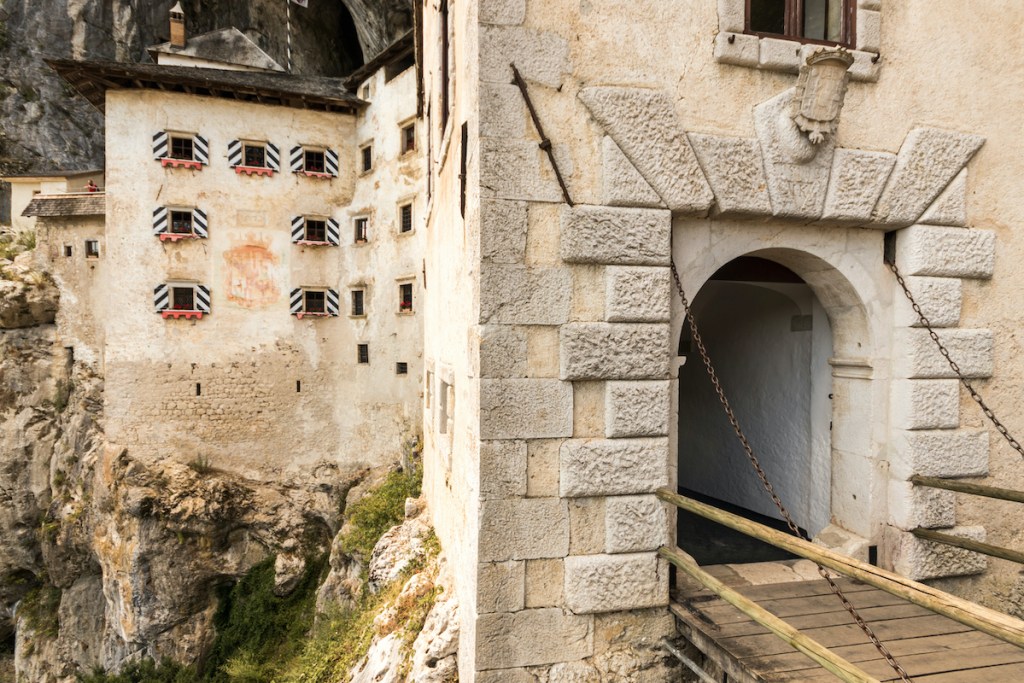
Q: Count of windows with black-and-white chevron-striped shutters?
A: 7